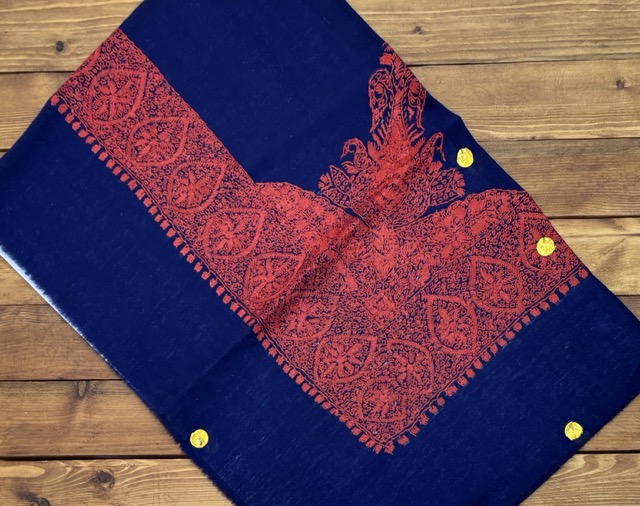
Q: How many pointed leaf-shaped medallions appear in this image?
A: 12